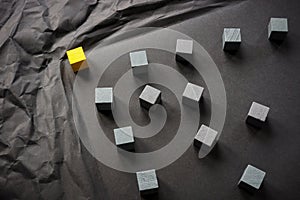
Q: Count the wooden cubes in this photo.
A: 13